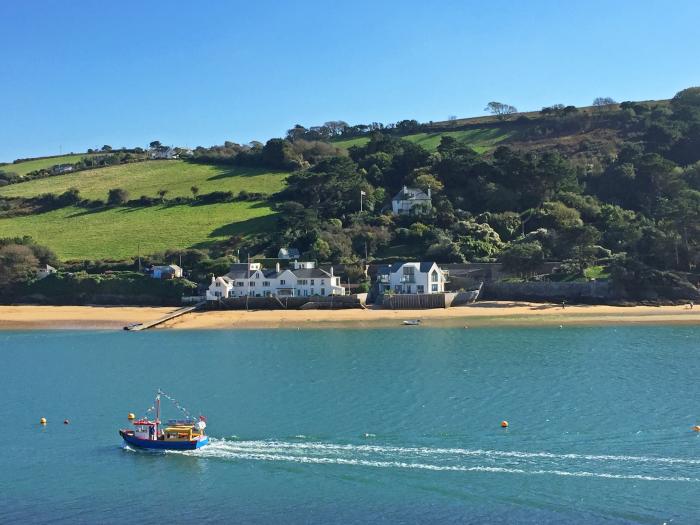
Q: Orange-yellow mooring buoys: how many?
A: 4